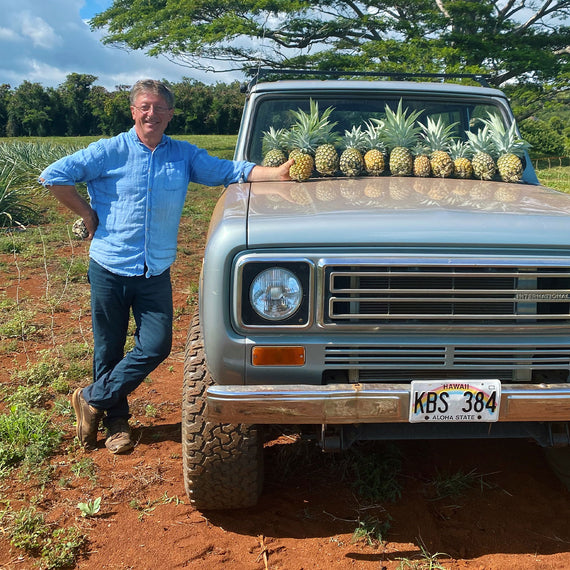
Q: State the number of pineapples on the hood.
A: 11